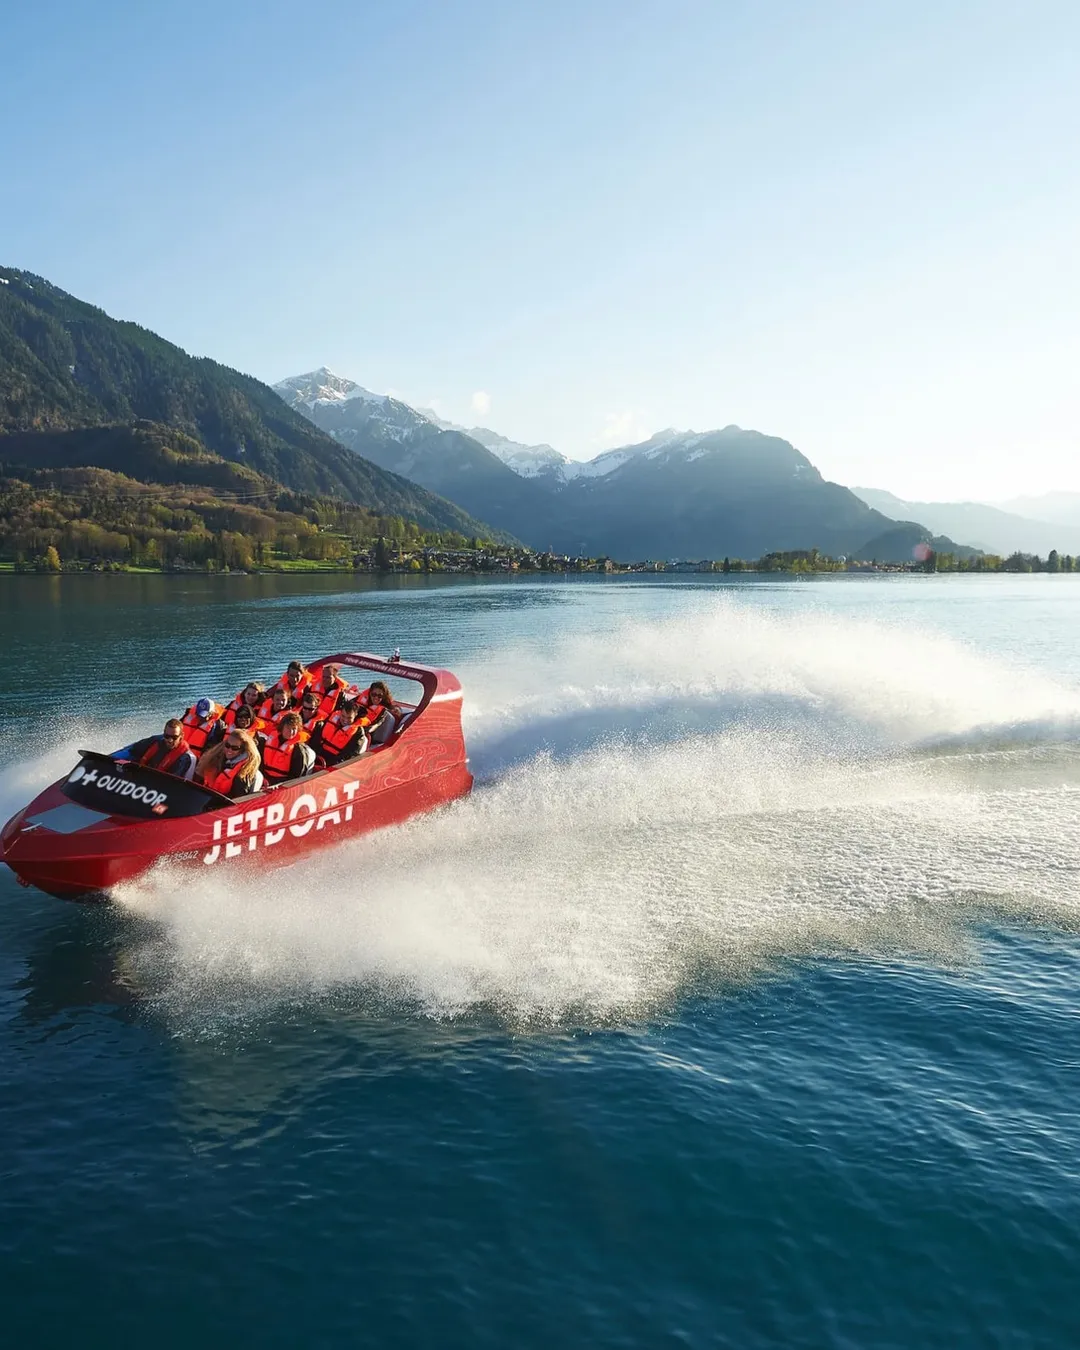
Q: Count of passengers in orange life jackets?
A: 11